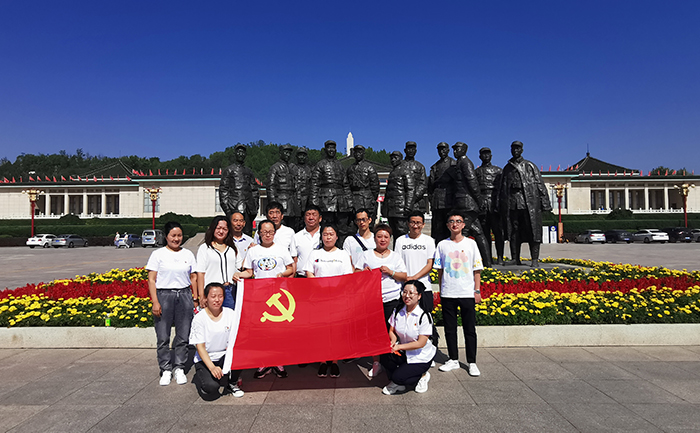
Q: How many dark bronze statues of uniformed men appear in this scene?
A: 11